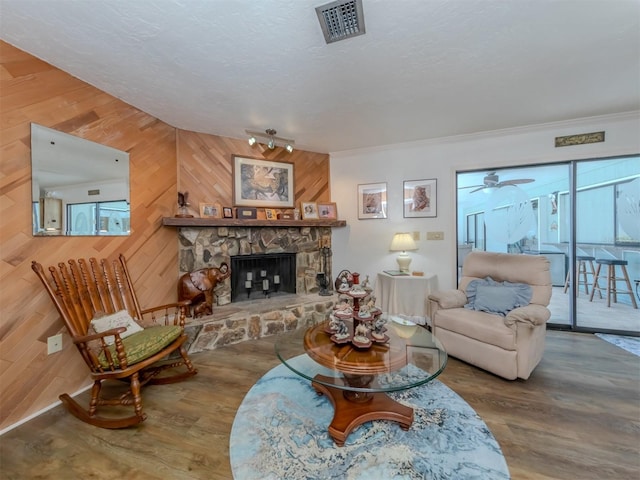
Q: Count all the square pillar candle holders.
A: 5